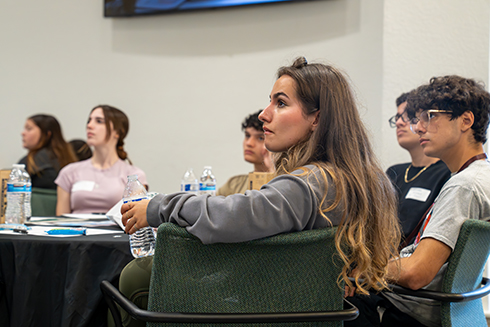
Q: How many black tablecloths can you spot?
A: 1